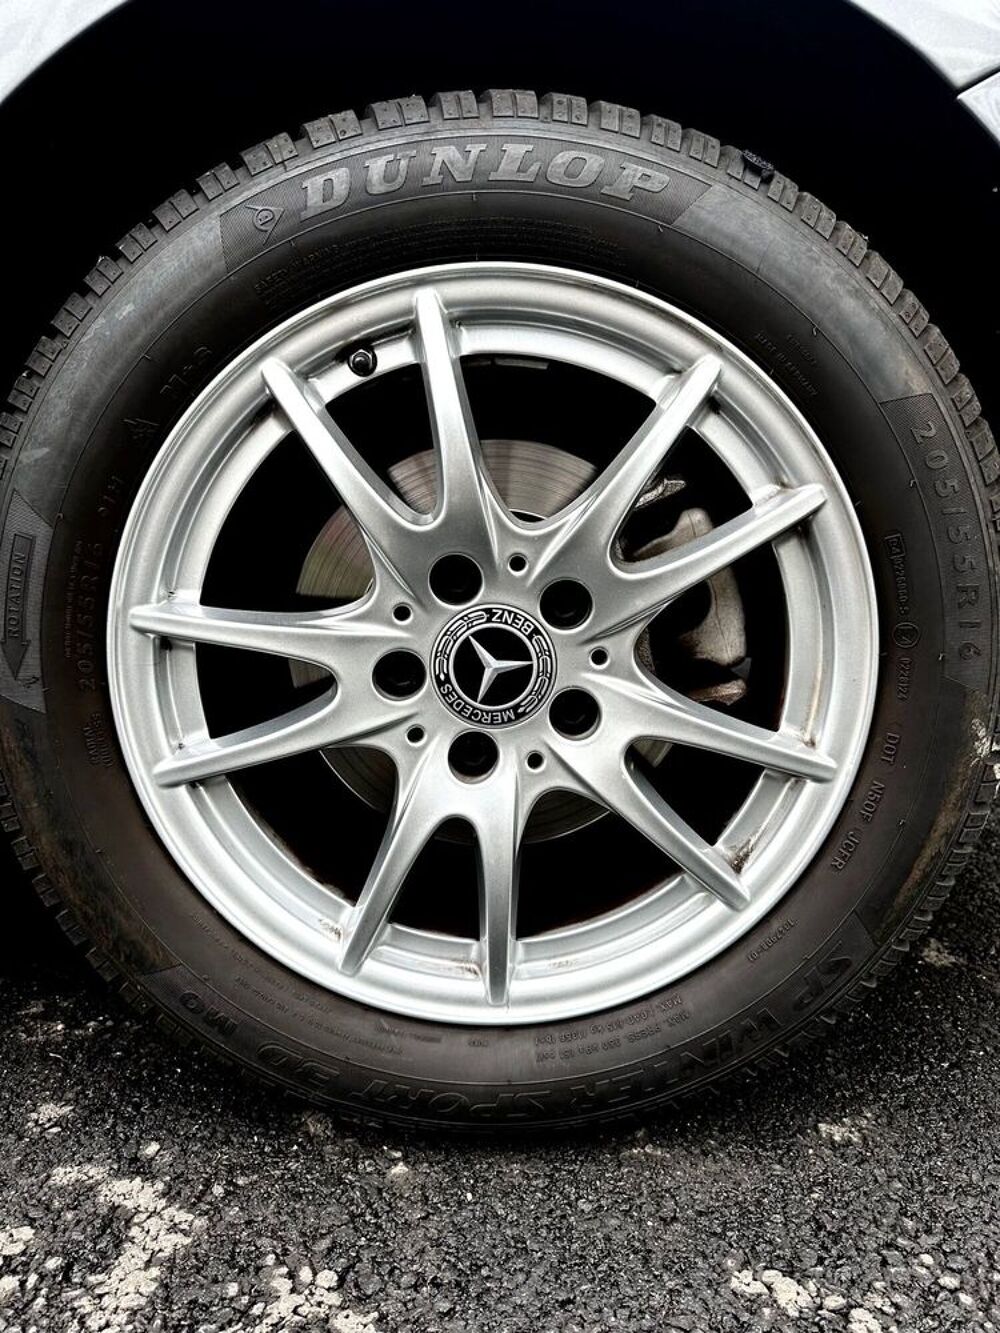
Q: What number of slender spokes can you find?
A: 10